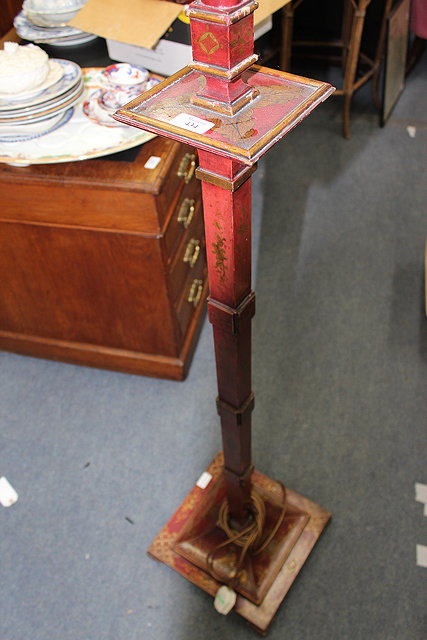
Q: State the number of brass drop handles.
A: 4